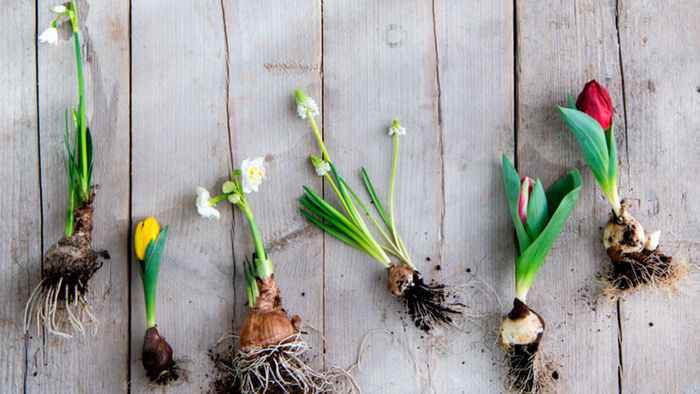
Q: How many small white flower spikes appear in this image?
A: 3